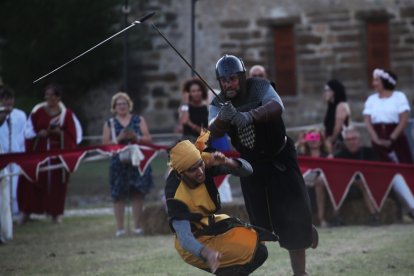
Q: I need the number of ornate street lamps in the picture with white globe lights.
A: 0